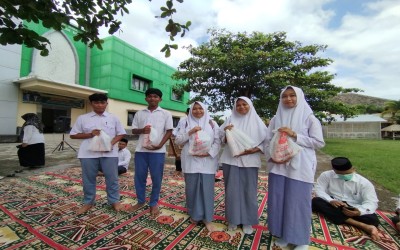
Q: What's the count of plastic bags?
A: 5